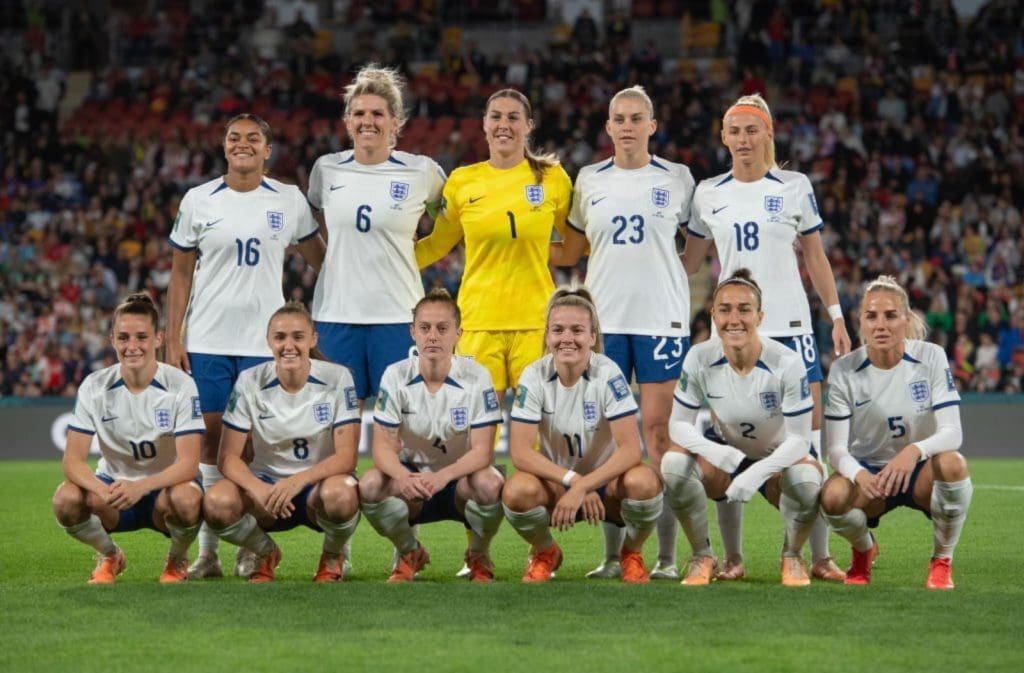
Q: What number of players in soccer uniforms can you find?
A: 11